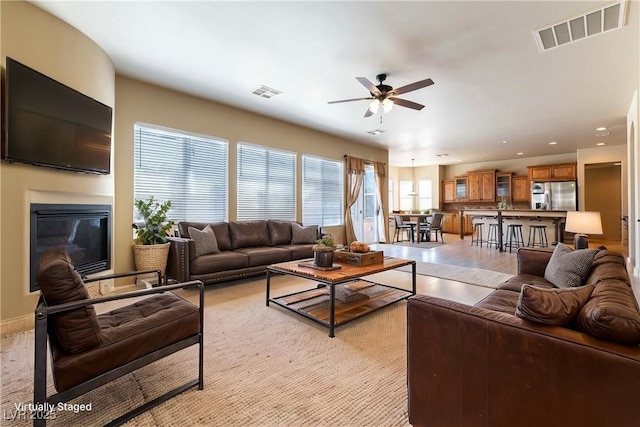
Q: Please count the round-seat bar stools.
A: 4